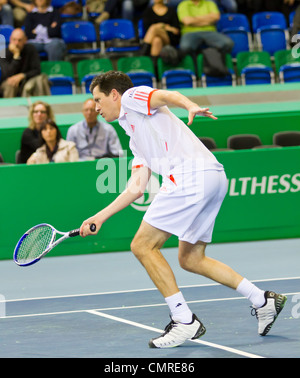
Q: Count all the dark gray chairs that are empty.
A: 3